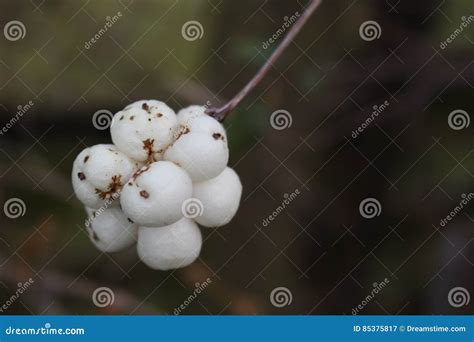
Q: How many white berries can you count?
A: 8